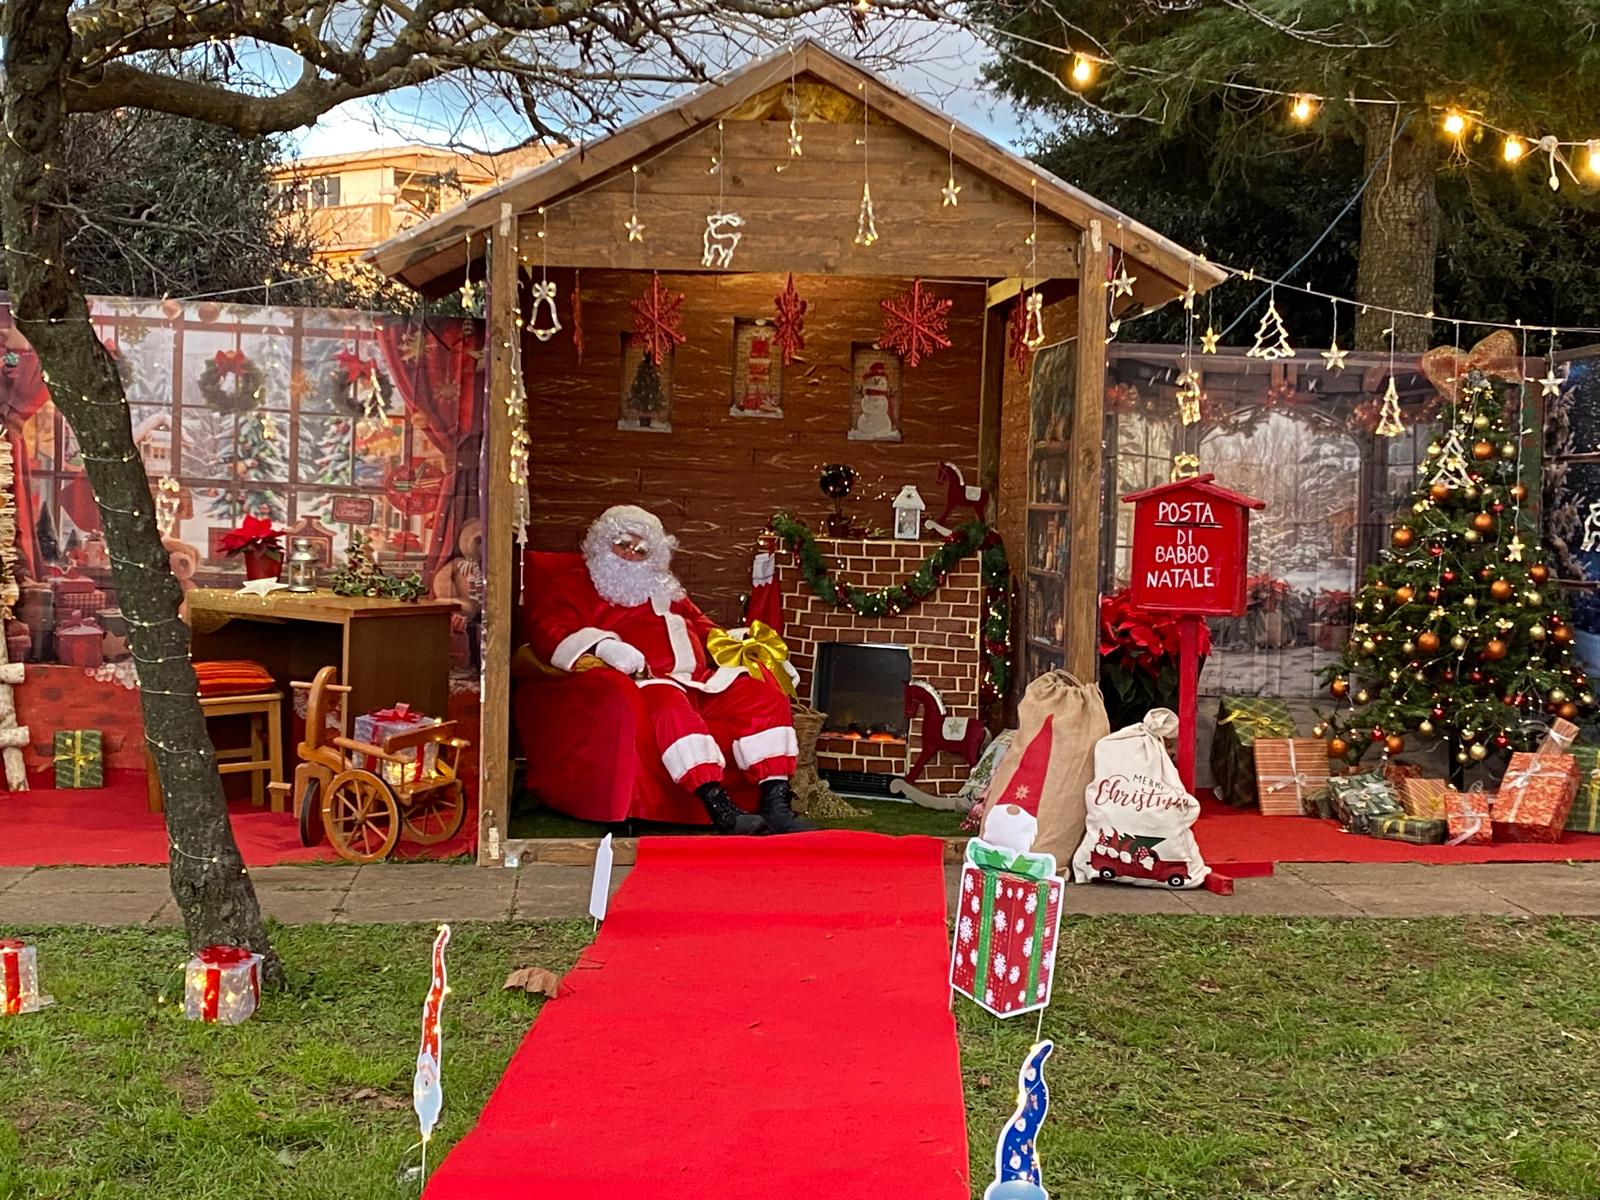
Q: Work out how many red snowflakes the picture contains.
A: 5